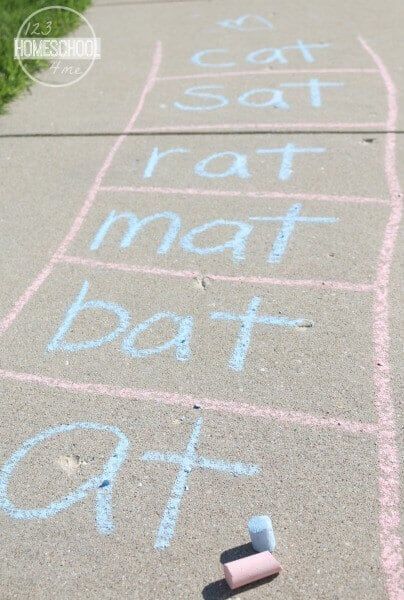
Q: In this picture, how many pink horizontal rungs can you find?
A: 5